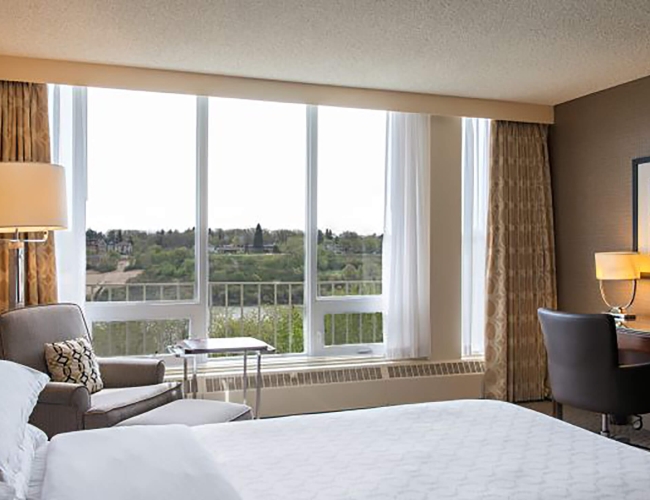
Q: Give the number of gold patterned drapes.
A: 2